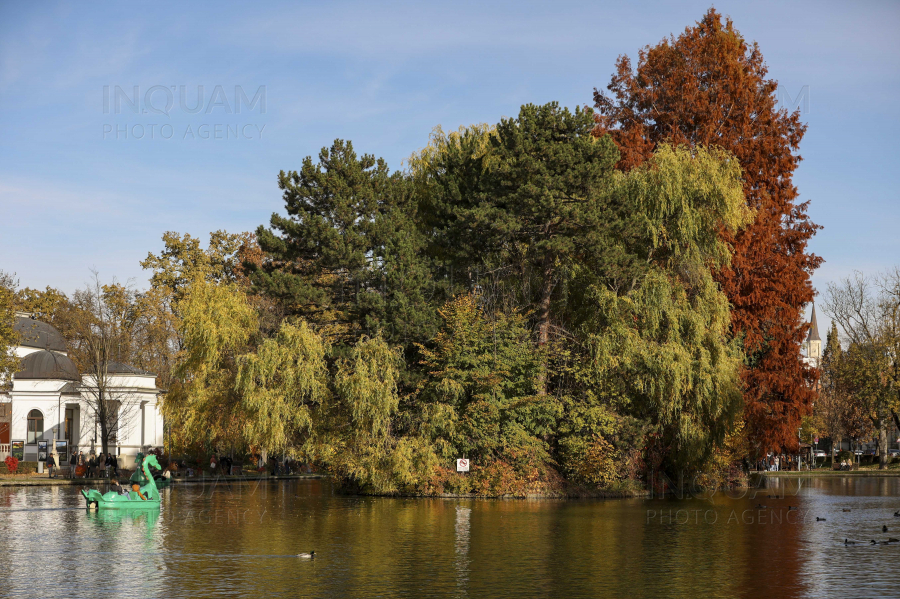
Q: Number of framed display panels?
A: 3